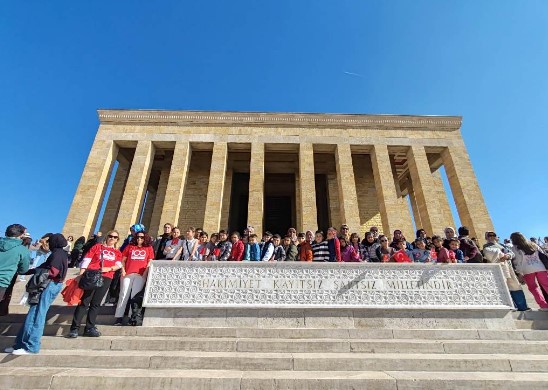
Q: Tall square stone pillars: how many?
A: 10